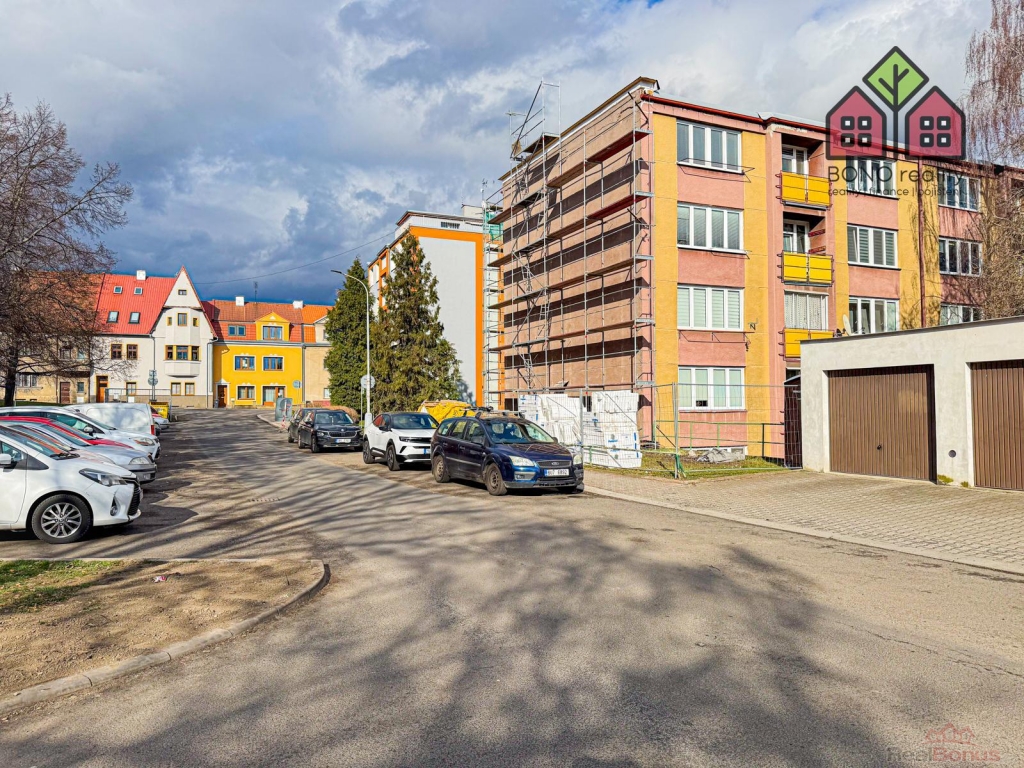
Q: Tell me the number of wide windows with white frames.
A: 10